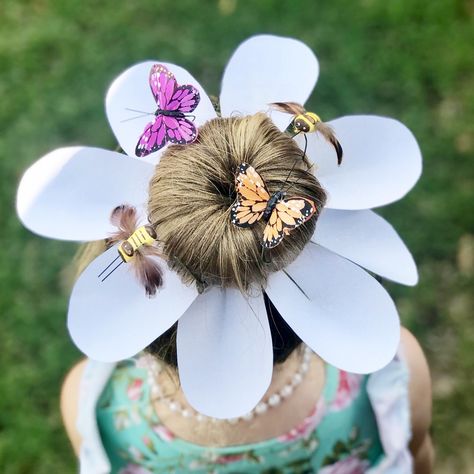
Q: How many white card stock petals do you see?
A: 8